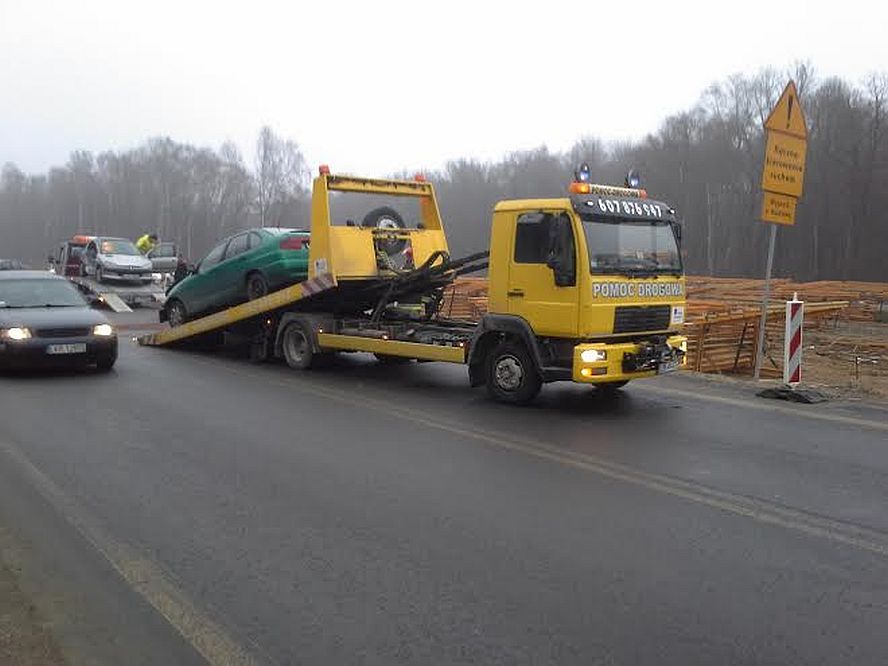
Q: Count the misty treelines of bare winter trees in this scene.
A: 1